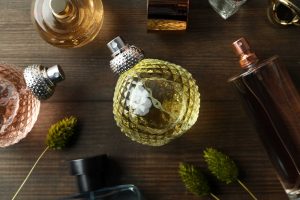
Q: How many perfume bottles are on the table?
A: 8